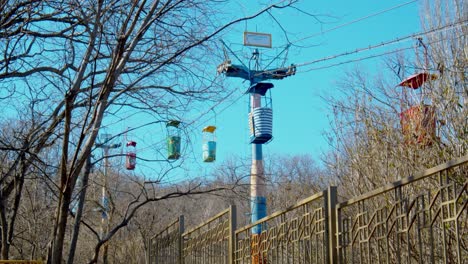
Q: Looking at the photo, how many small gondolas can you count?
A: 5